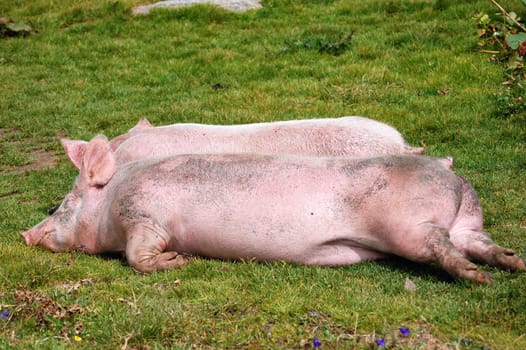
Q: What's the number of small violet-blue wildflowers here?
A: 4